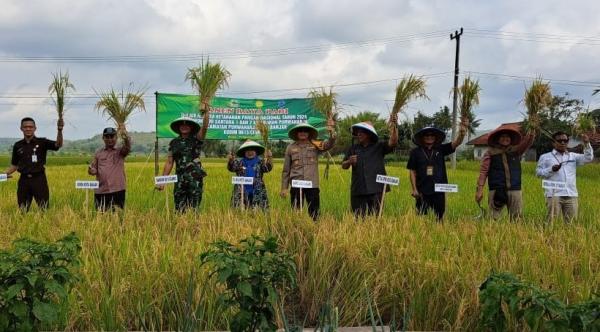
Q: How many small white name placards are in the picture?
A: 8